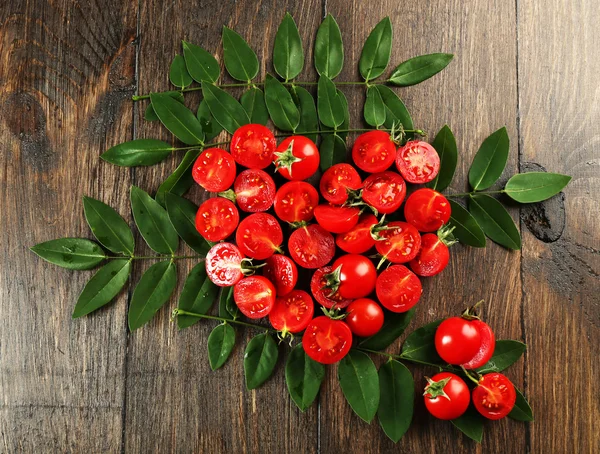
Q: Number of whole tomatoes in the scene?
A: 5